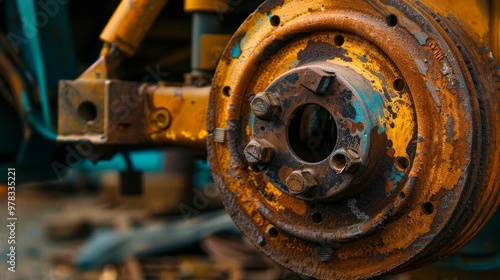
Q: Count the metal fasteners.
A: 5